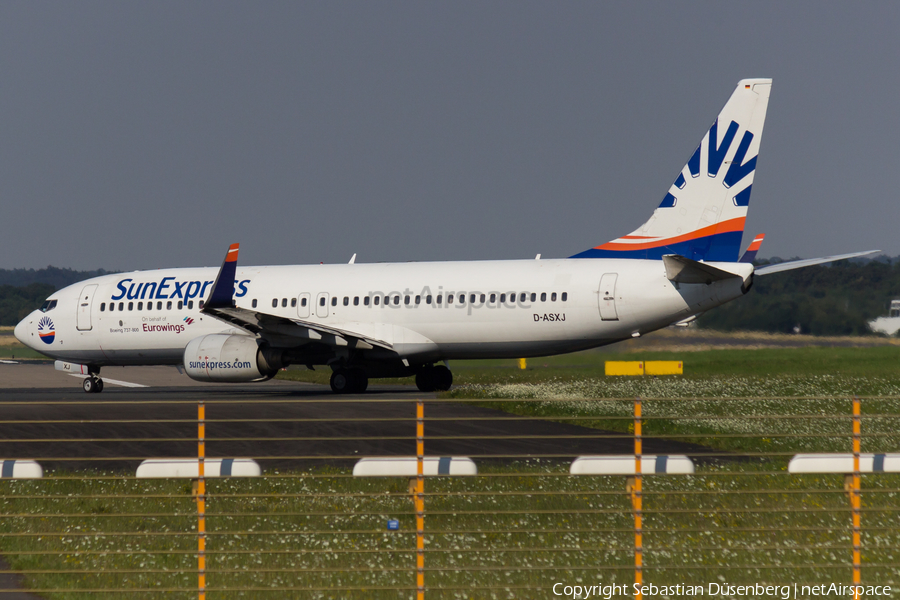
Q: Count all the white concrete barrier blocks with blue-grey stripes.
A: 5